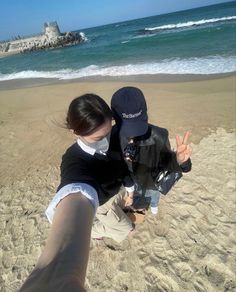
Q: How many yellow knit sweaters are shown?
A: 0